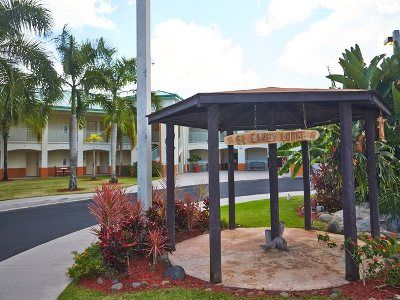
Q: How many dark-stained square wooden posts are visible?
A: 7